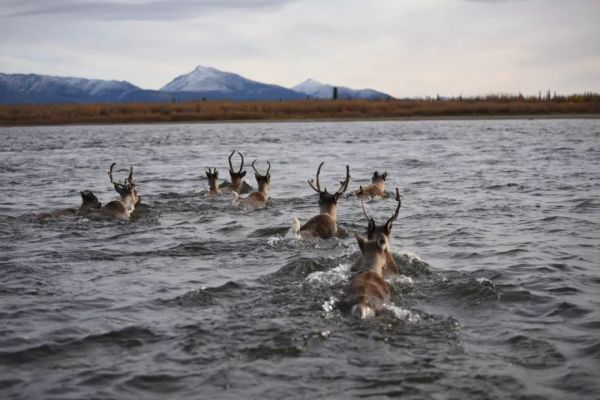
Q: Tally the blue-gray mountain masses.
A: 3